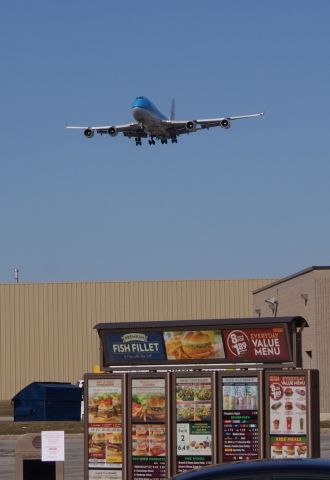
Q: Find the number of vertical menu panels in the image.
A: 5